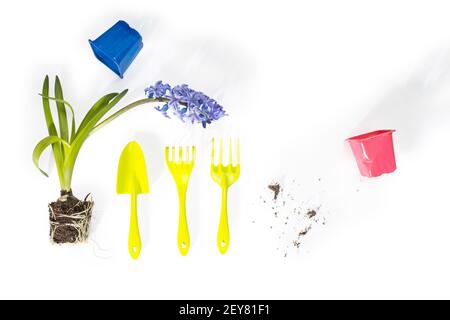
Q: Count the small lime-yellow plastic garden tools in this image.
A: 3